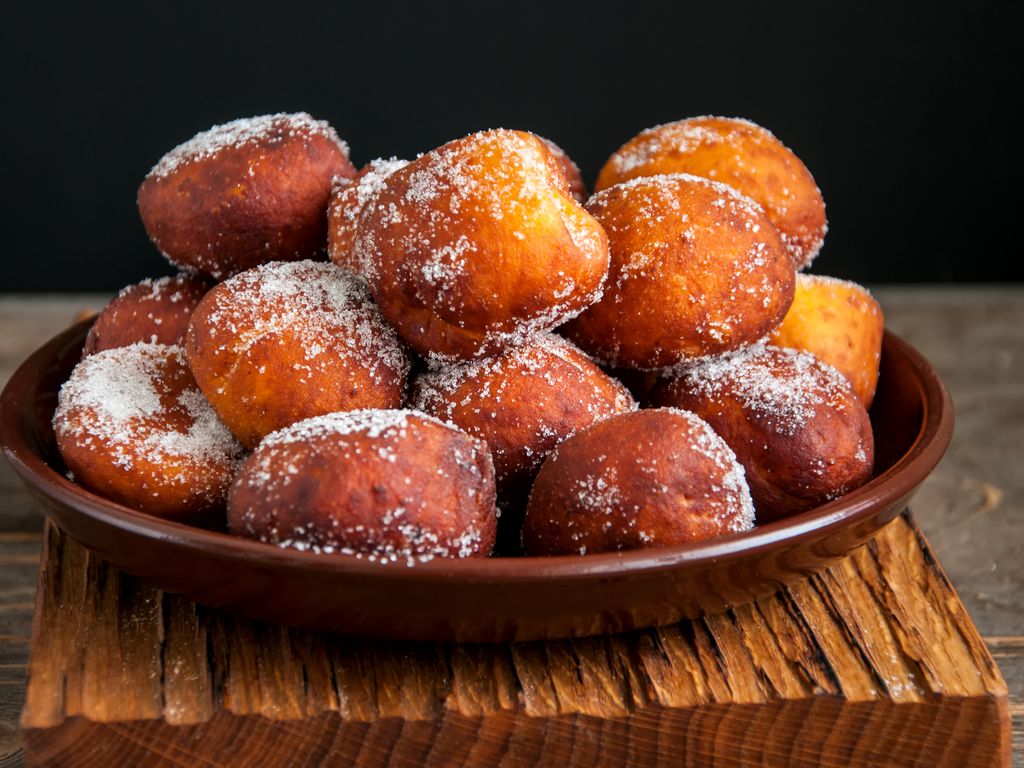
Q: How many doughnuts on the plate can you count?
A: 14